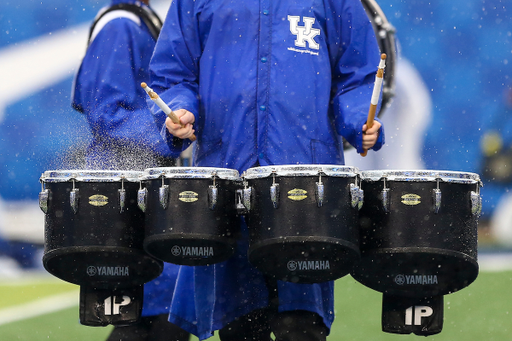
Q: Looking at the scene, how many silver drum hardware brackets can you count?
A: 14